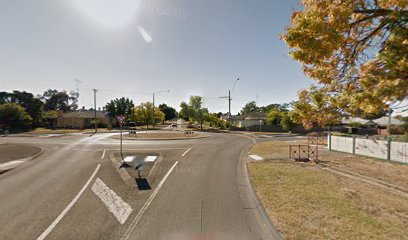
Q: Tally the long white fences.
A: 1